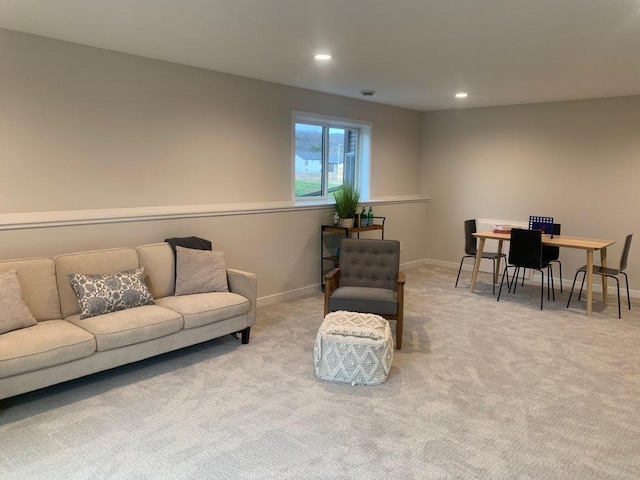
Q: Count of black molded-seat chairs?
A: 4